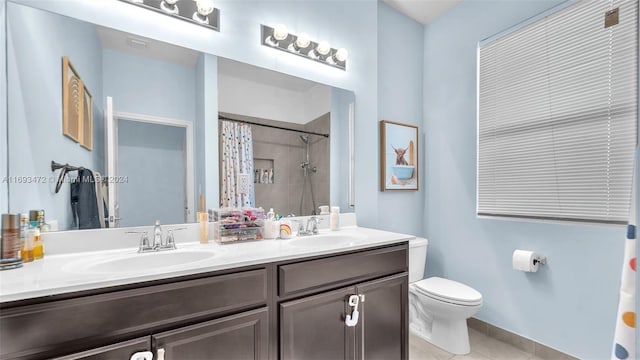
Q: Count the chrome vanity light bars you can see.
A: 2